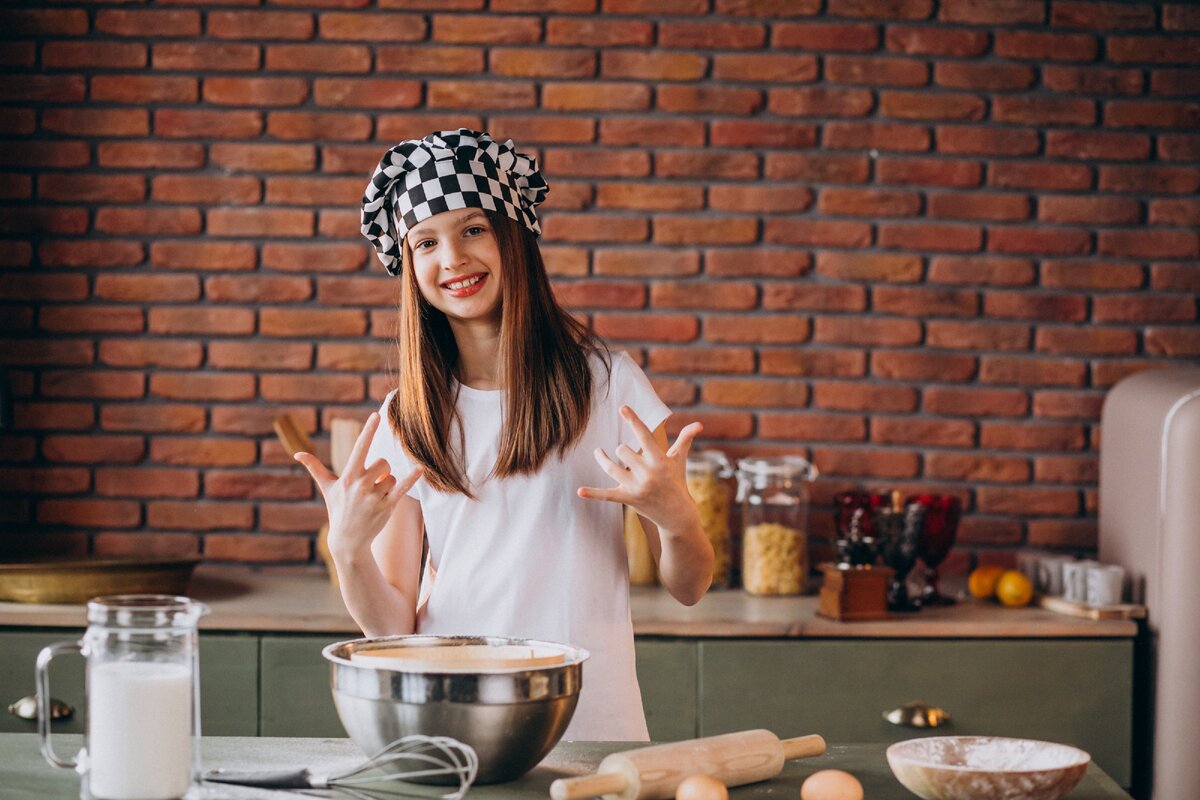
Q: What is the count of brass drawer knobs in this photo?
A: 2